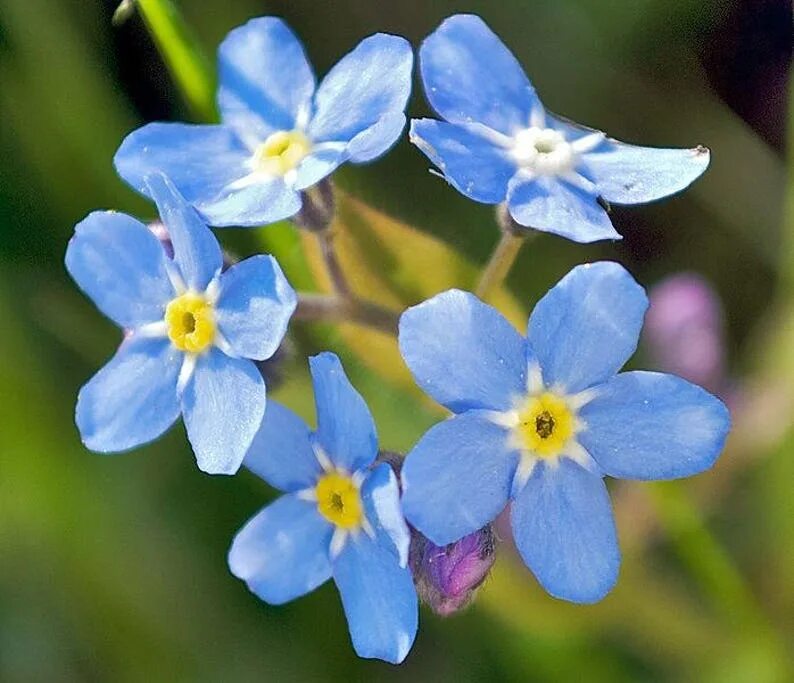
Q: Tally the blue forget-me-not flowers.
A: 5